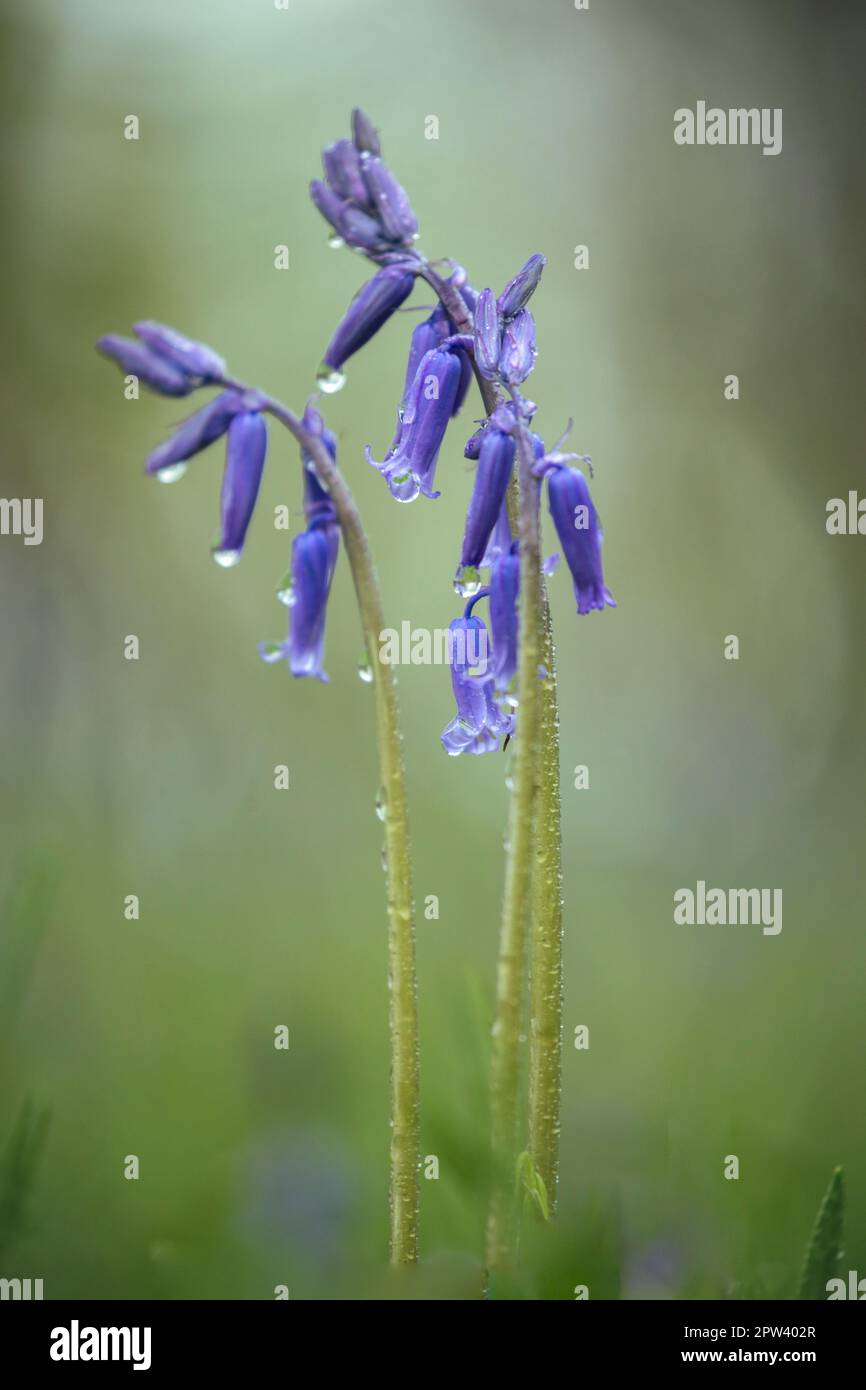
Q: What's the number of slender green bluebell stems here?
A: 3